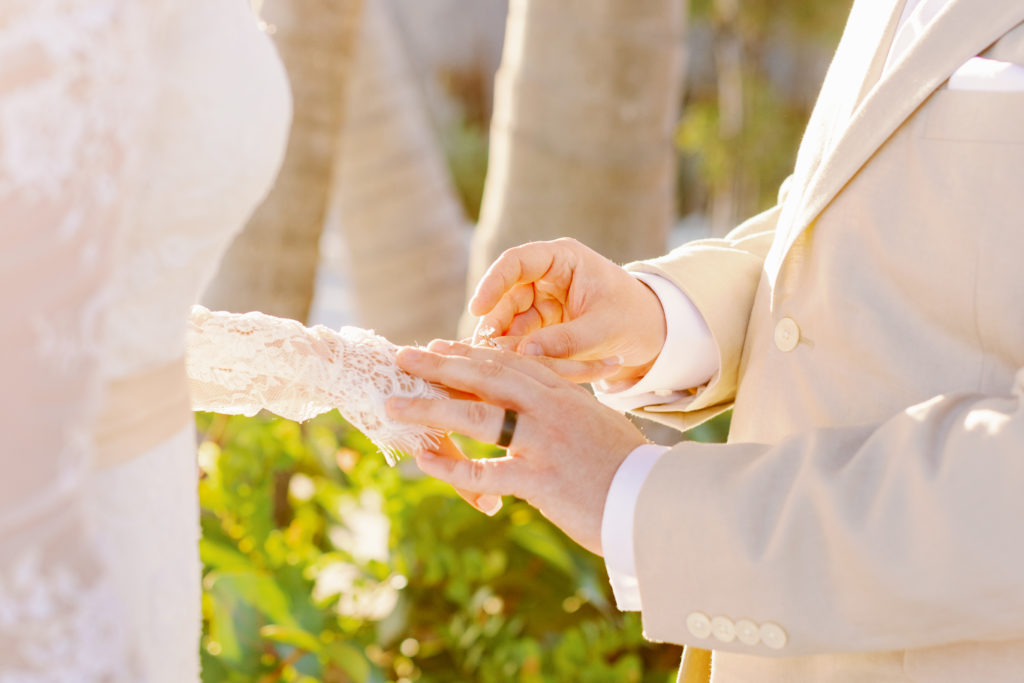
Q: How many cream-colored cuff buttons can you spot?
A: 4